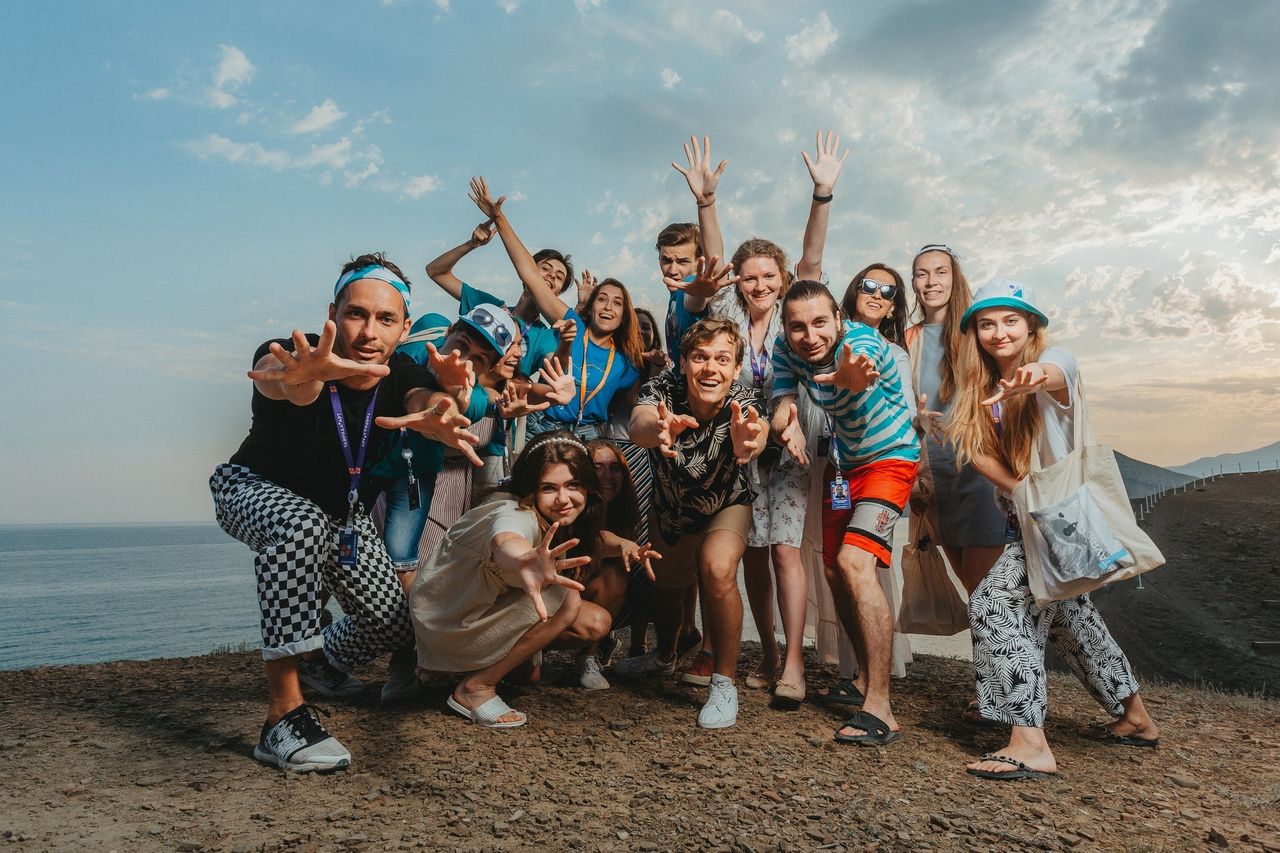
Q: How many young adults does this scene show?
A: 15